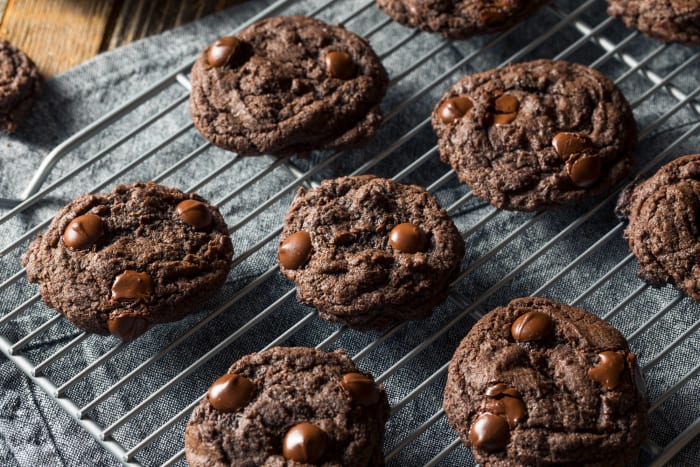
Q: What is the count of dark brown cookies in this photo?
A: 10